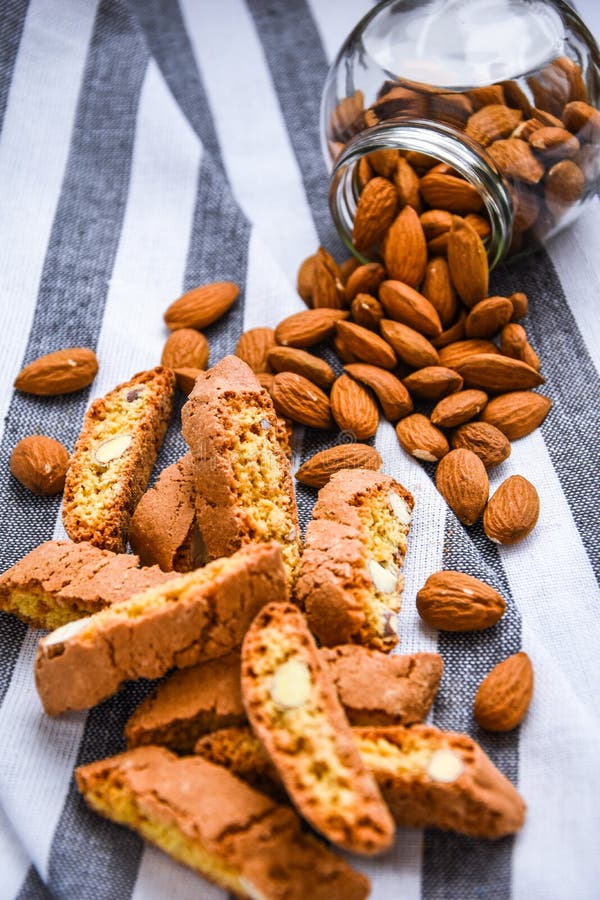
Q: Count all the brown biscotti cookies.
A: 10